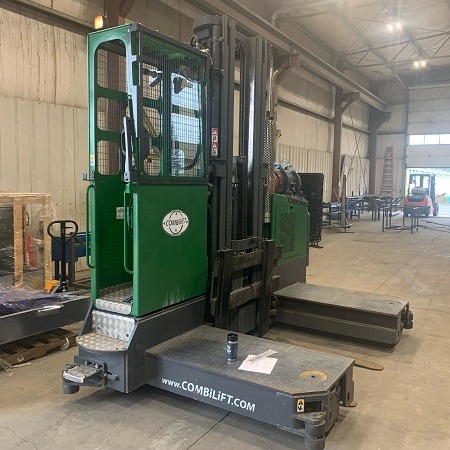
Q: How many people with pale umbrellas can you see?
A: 0